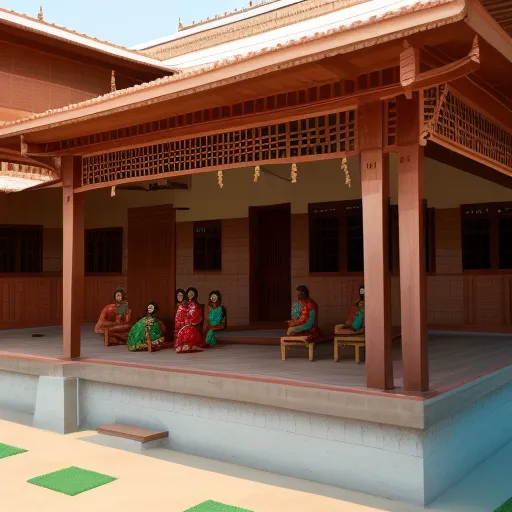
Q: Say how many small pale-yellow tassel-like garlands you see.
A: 5